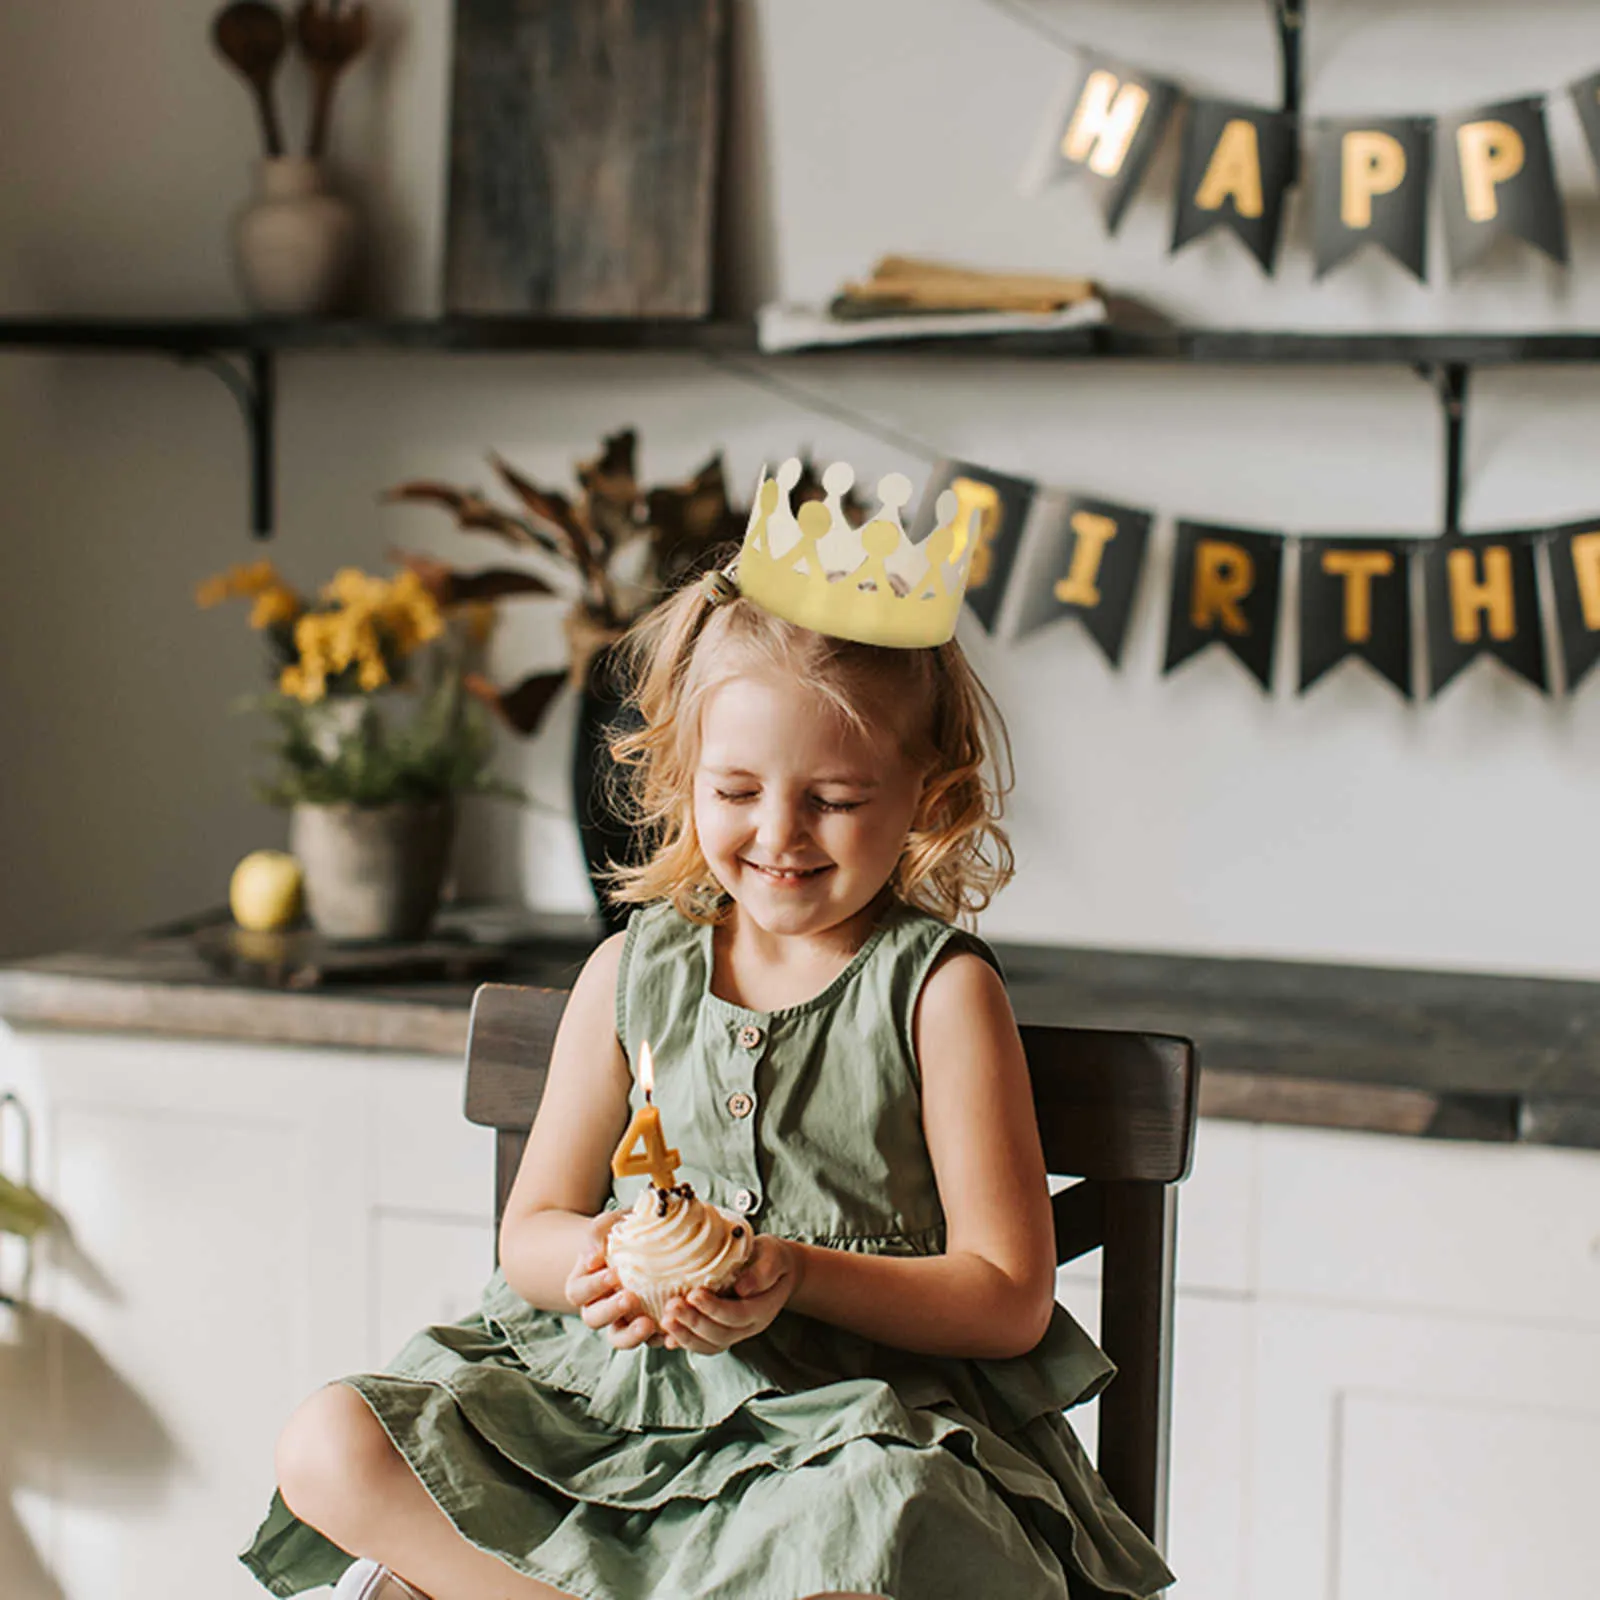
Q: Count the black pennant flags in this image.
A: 11